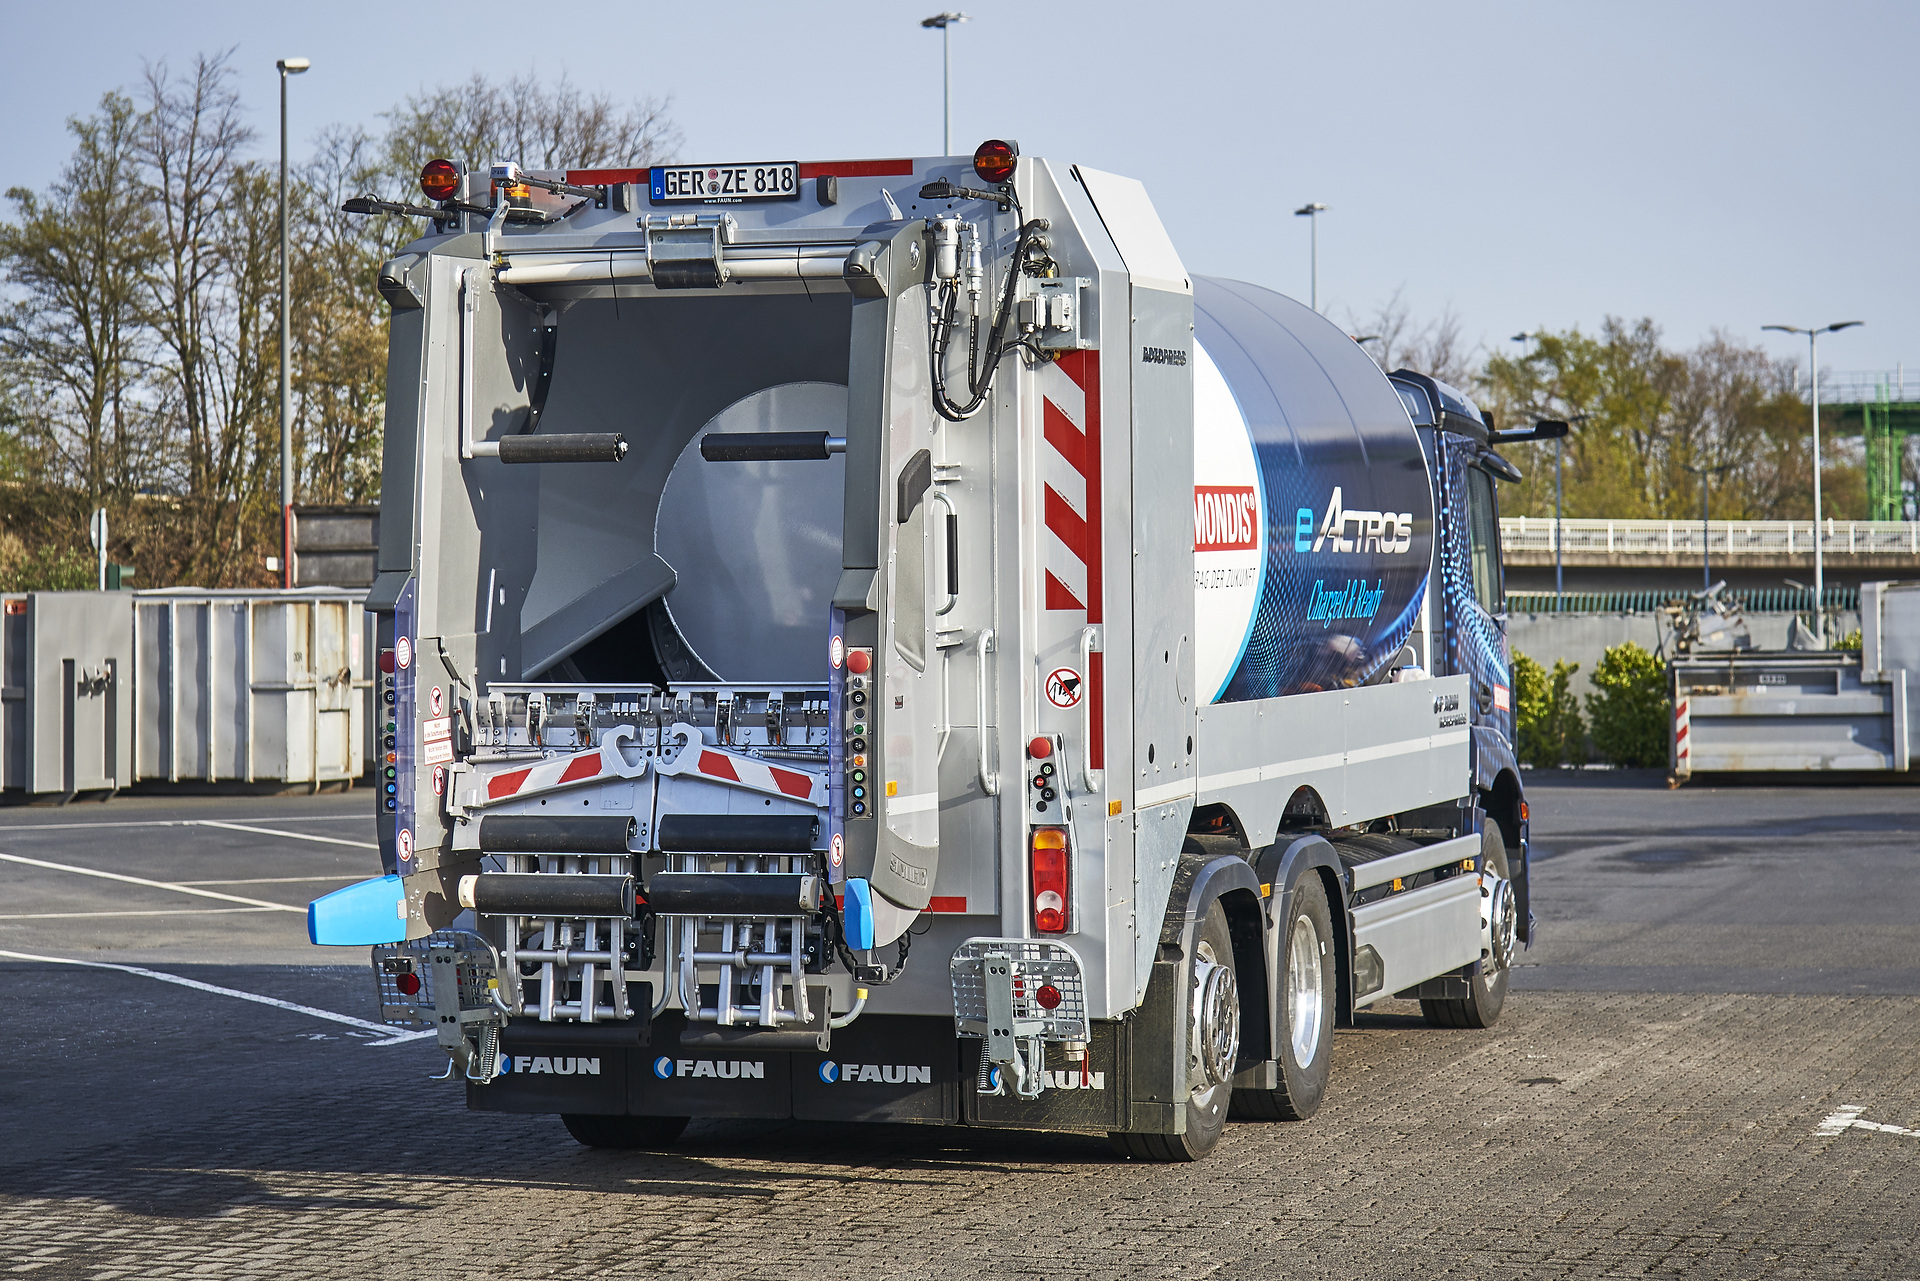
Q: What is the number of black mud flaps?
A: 4